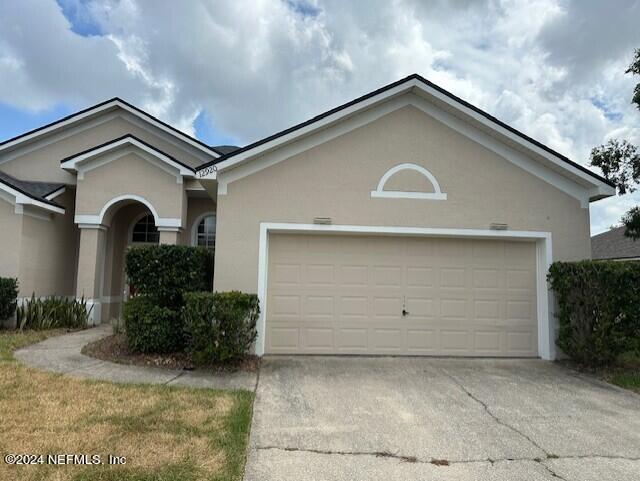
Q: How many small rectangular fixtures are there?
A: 2